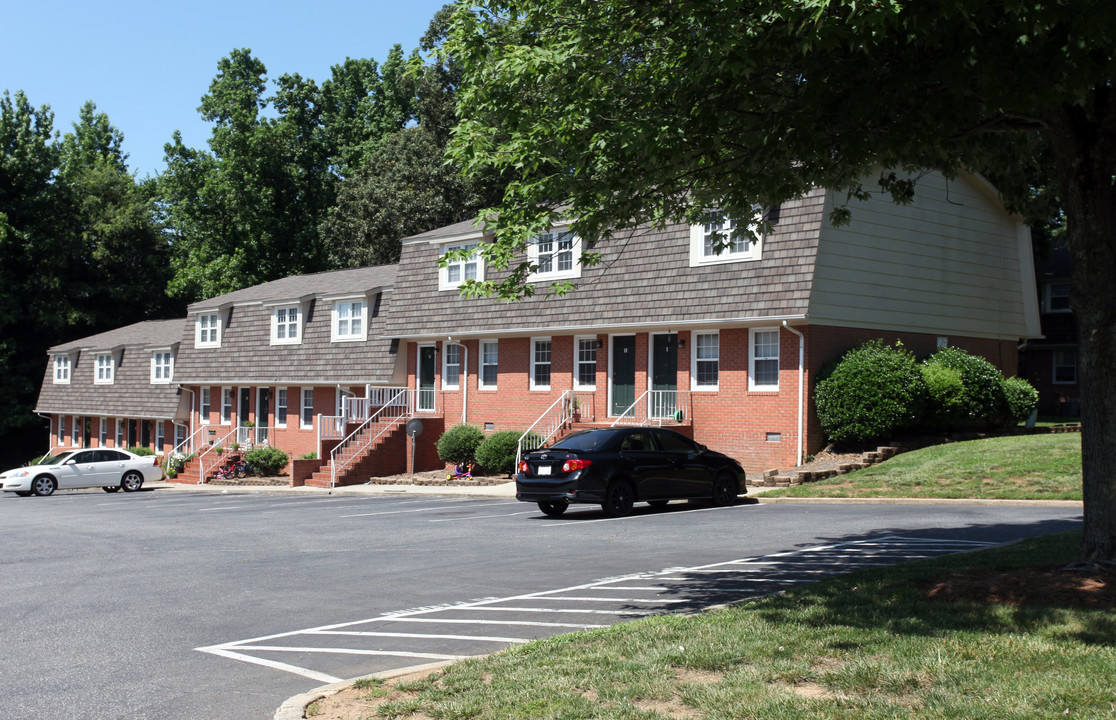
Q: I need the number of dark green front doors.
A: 8